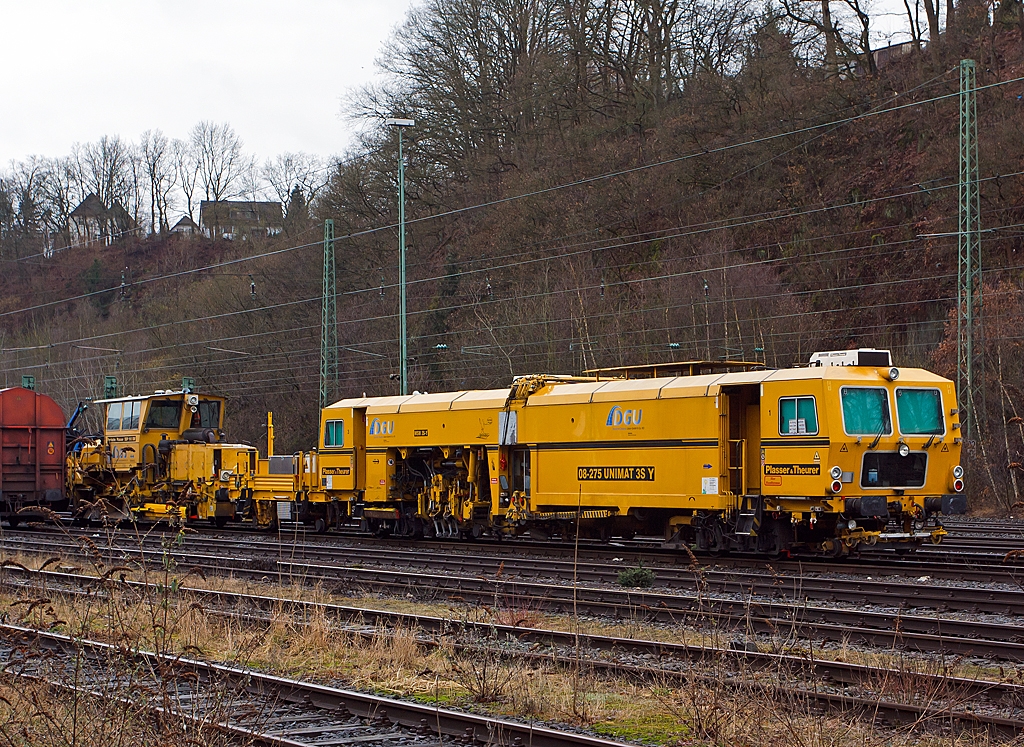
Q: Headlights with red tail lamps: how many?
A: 2